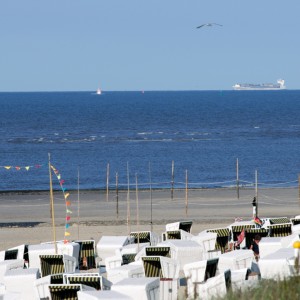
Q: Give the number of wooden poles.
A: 12